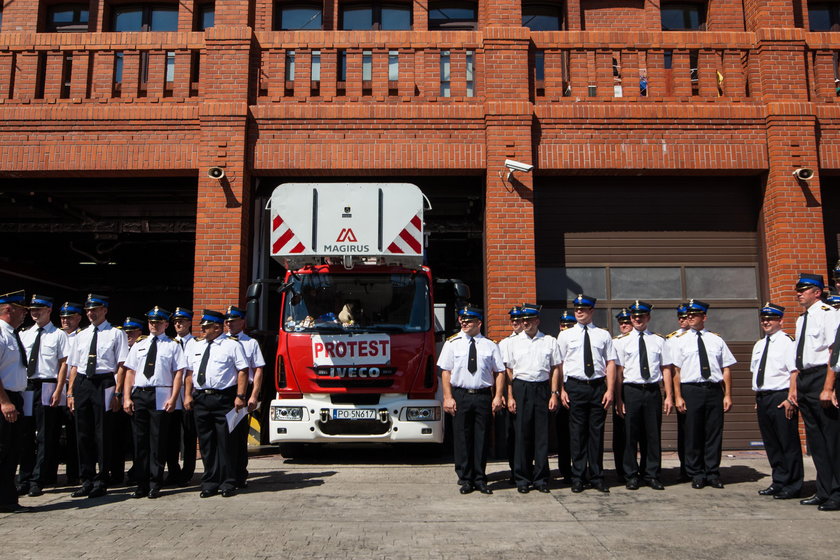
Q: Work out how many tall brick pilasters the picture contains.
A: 3